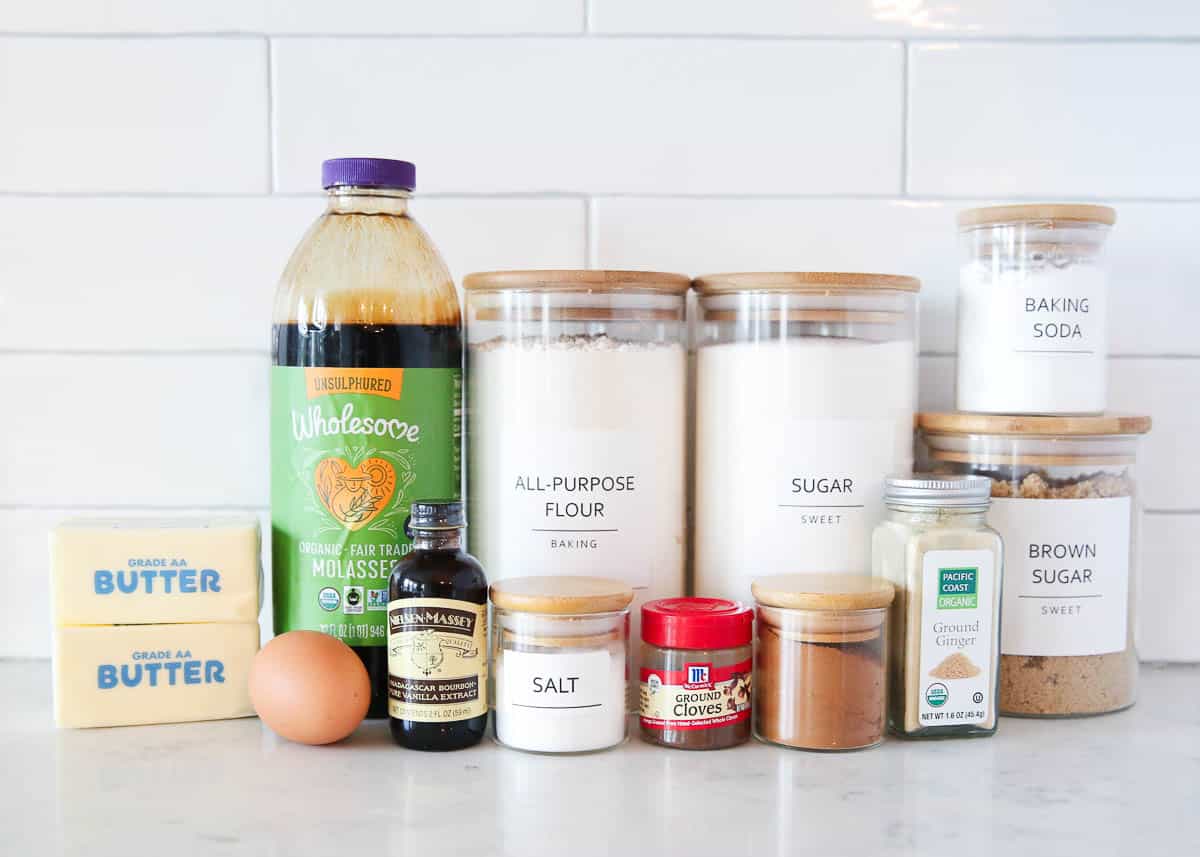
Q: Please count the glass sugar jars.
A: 2